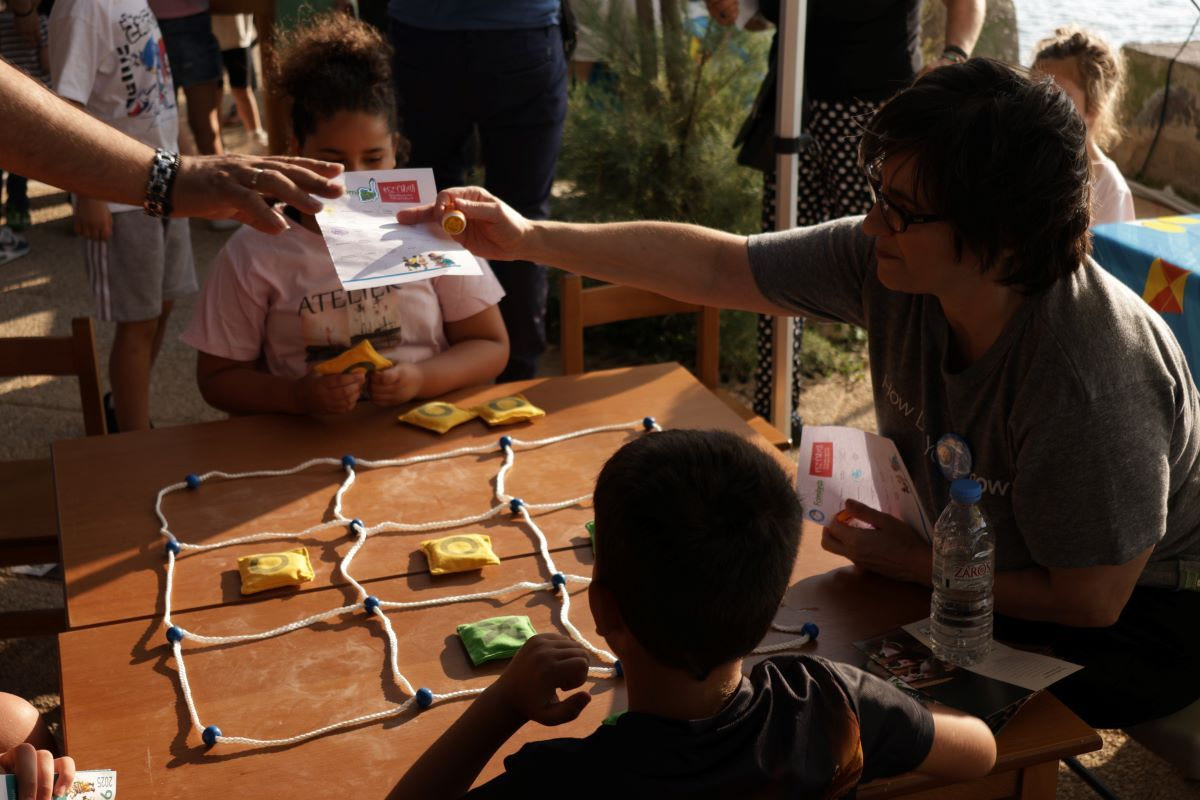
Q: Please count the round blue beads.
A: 14